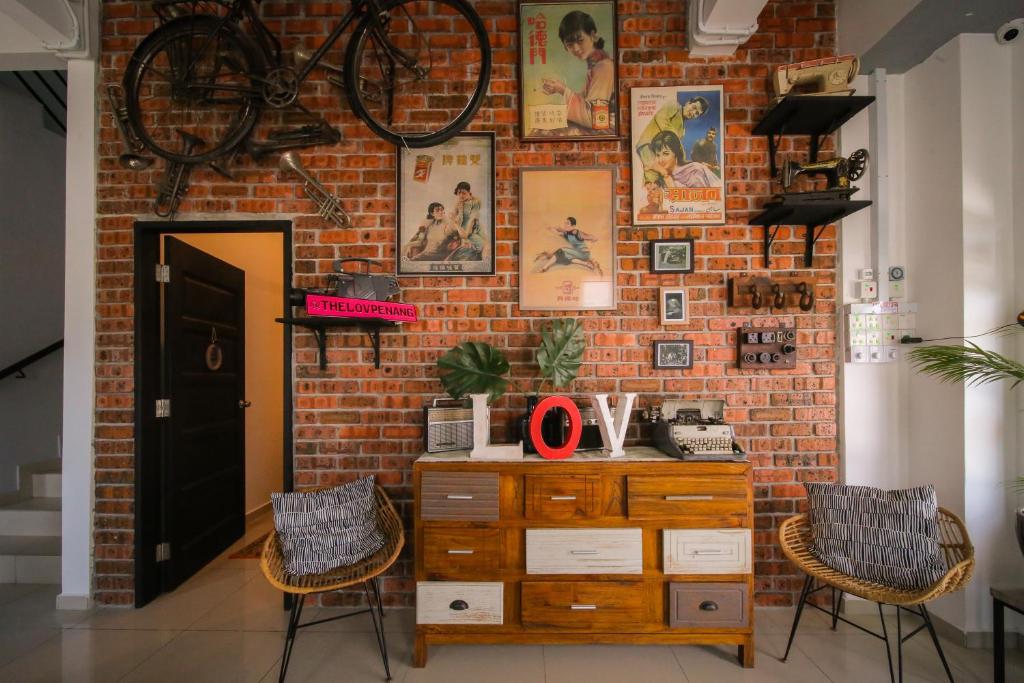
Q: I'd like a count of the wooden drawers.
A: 9